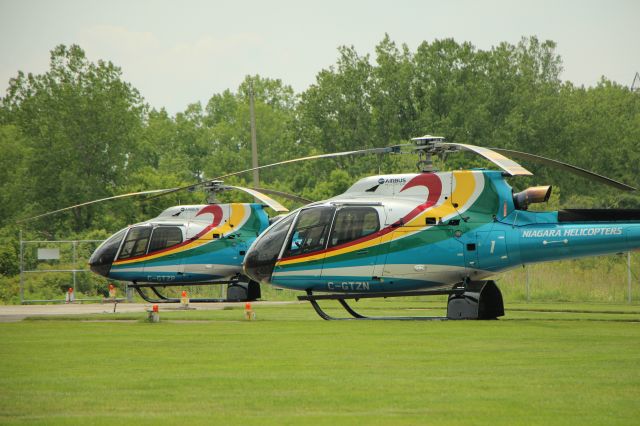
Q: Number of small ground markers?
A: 5